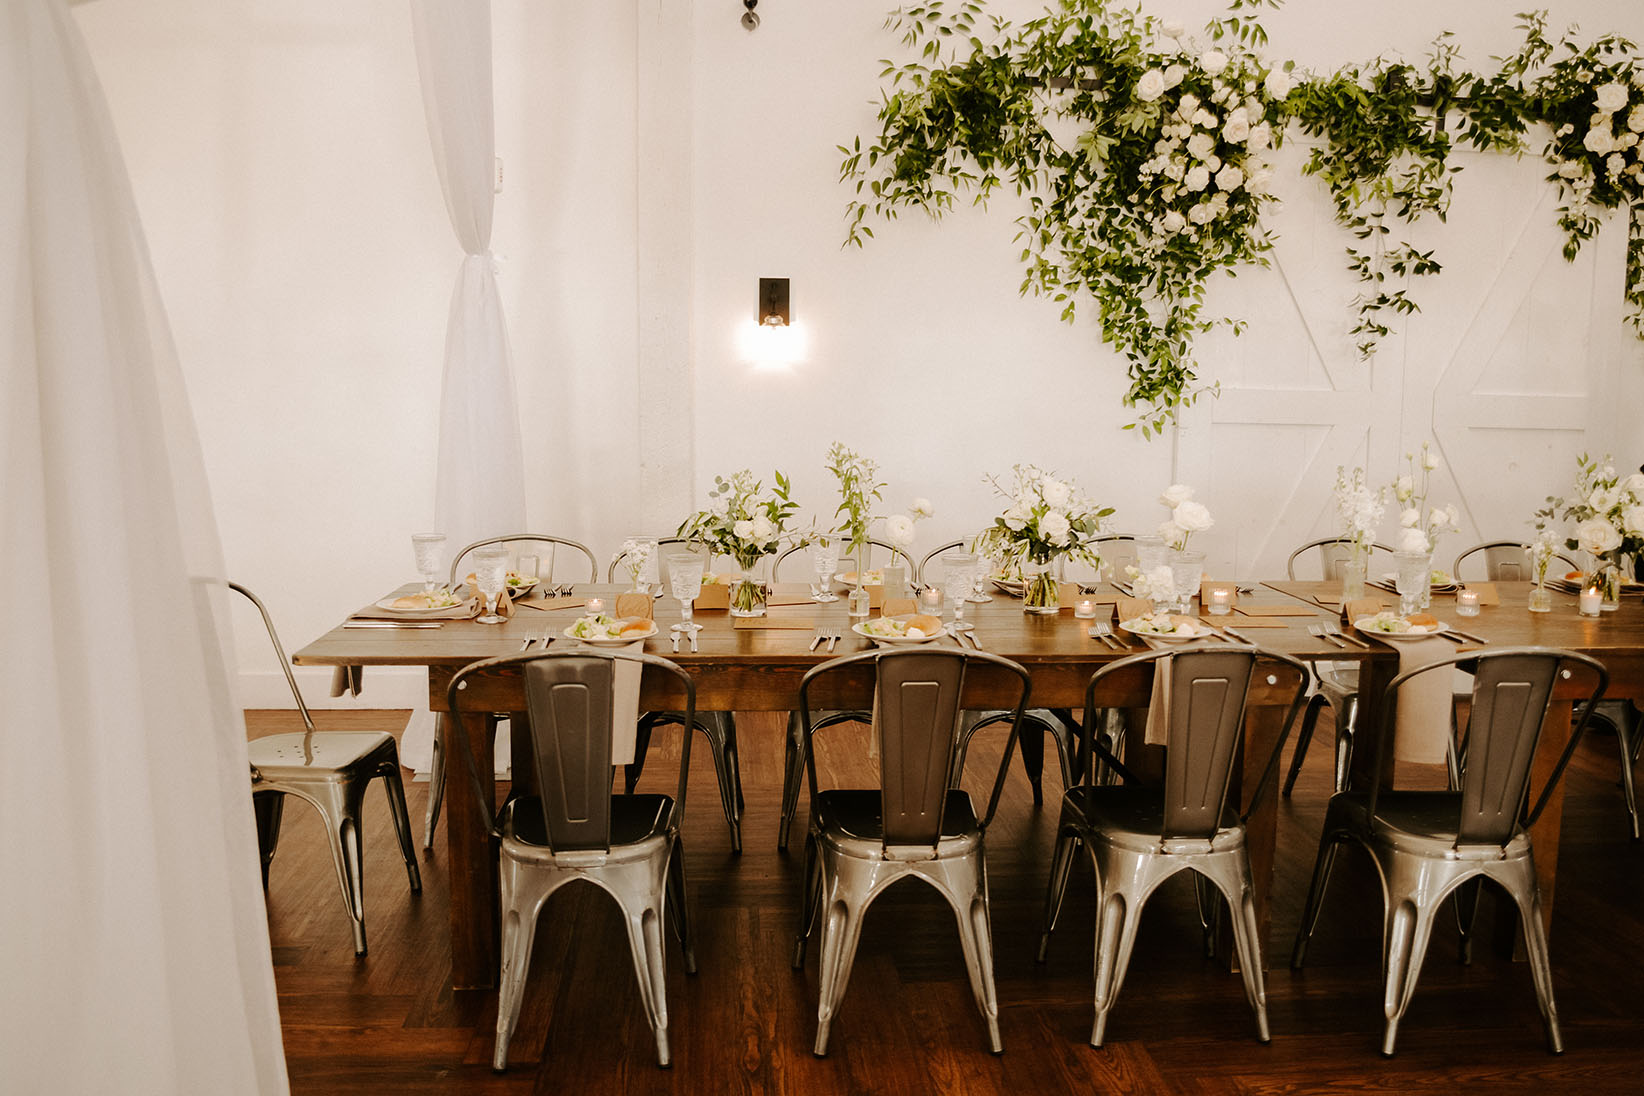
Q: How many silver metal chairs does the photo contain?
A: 12